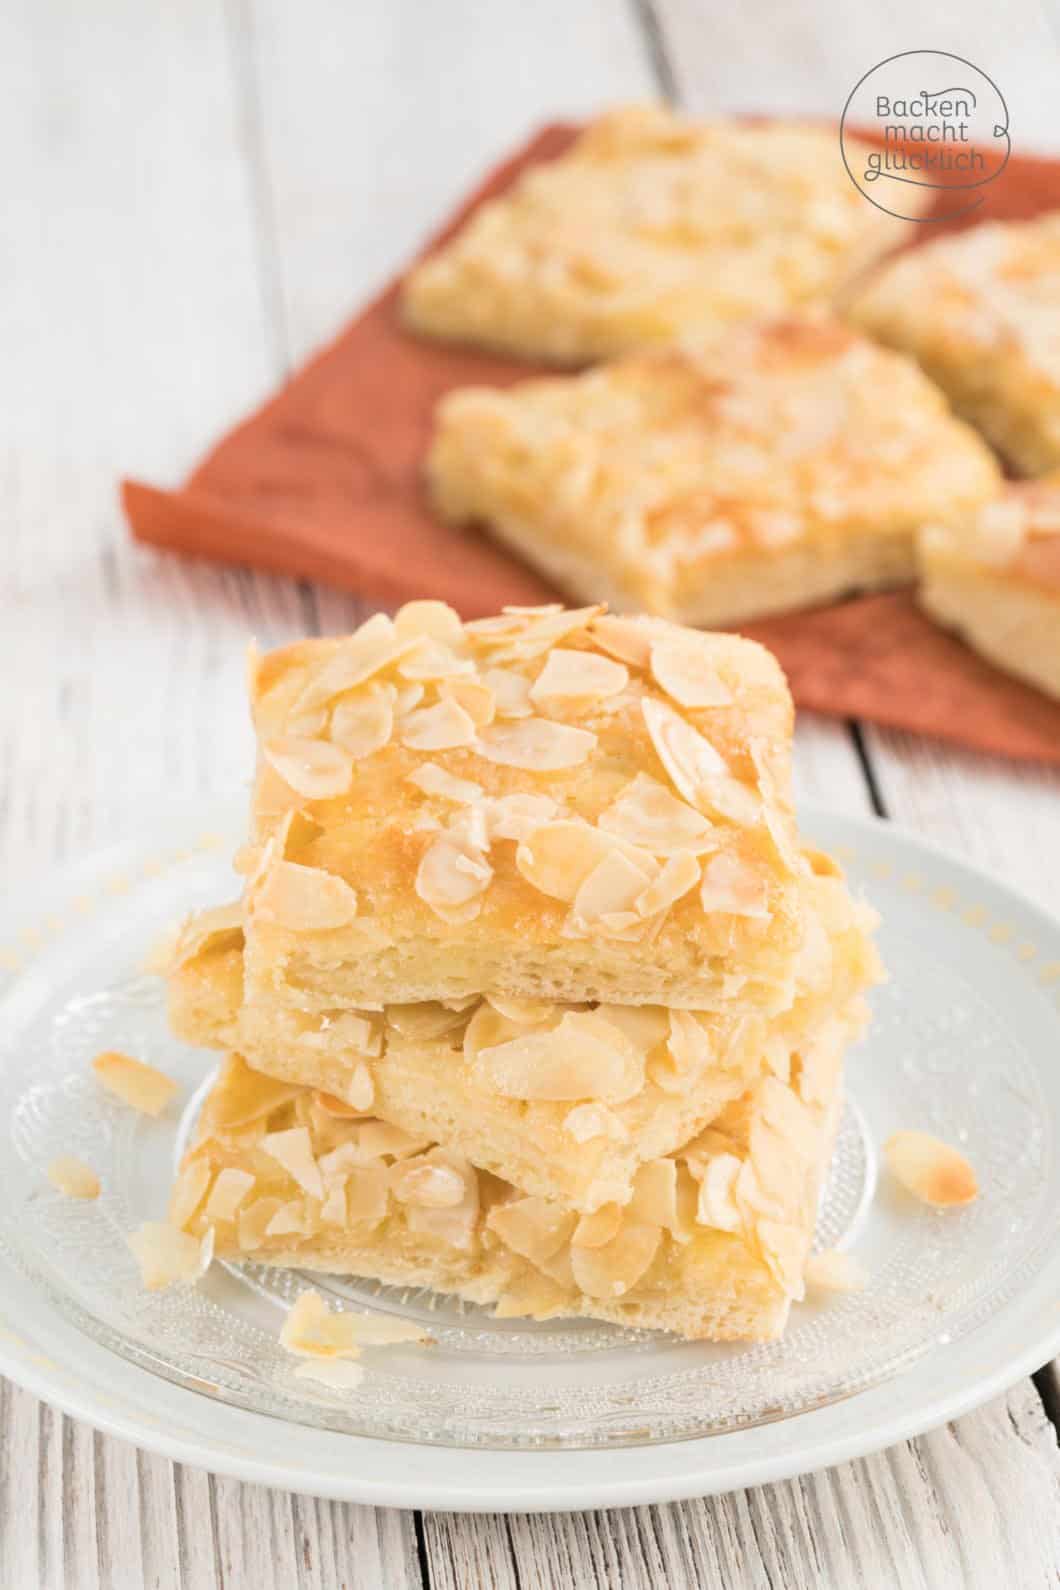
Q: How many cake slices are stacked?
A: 3